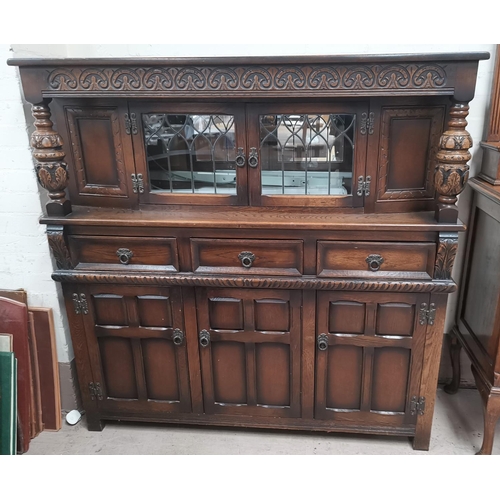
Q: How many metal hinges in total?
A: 8